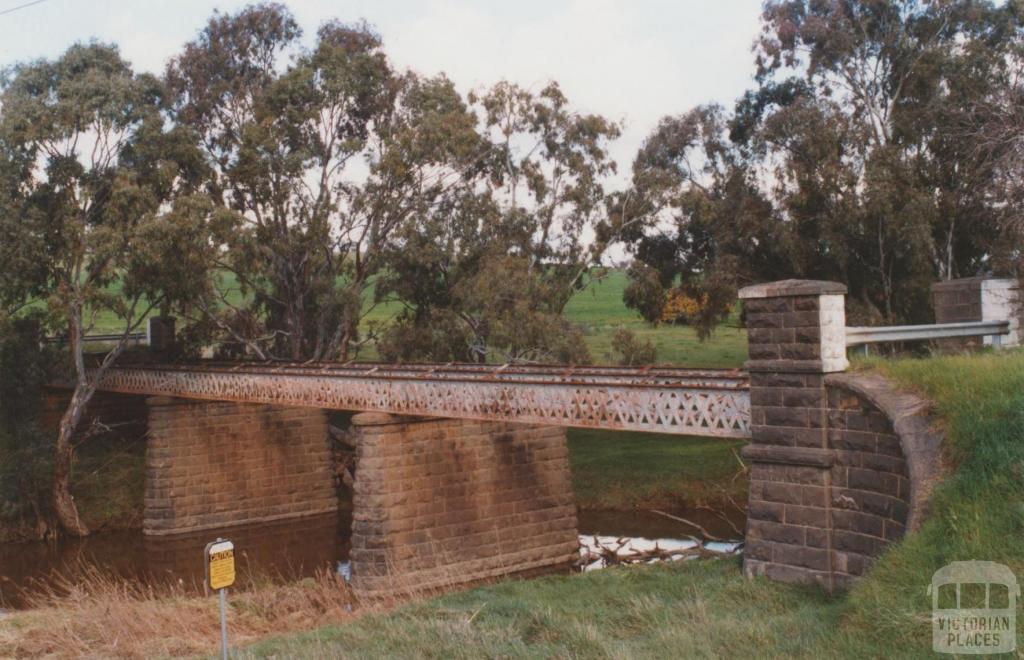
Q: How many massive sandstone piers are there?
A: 2